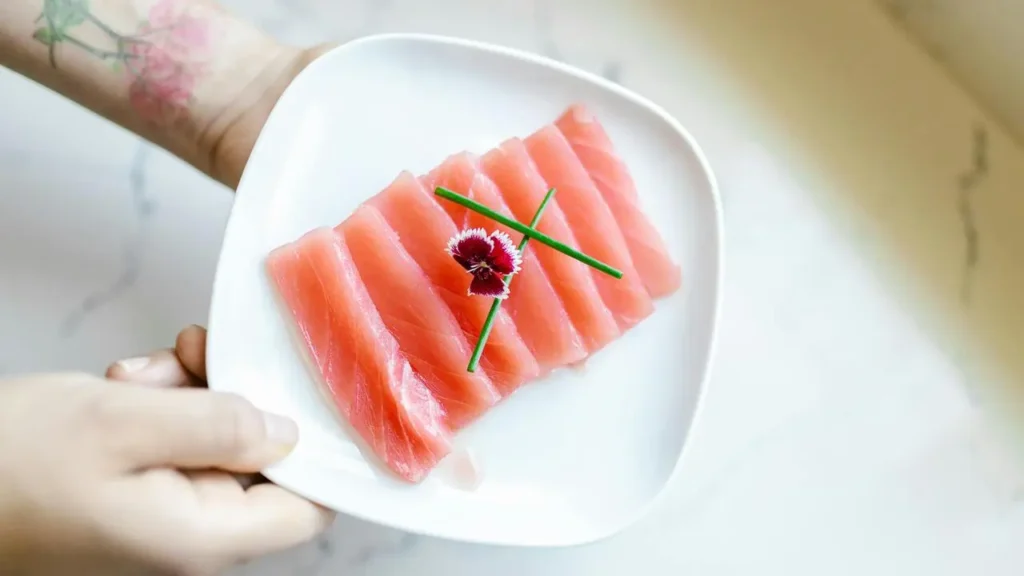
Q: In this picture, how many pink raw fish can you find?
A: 7